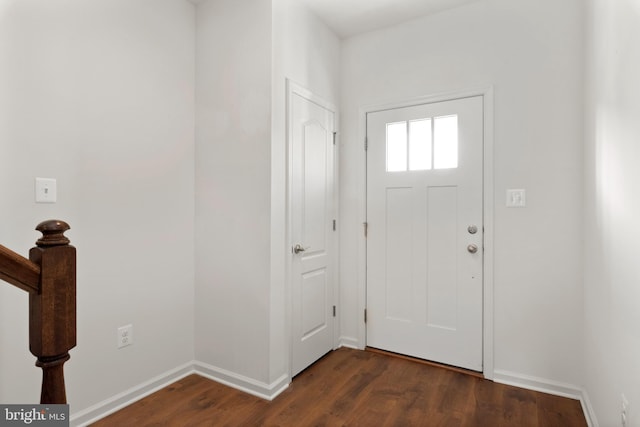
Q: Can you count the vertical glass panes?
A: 3